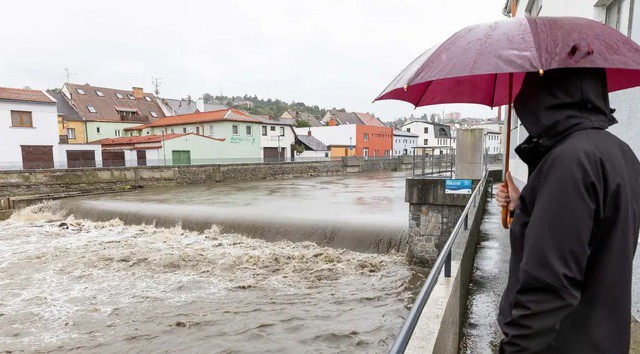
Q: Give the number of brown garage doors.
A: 4